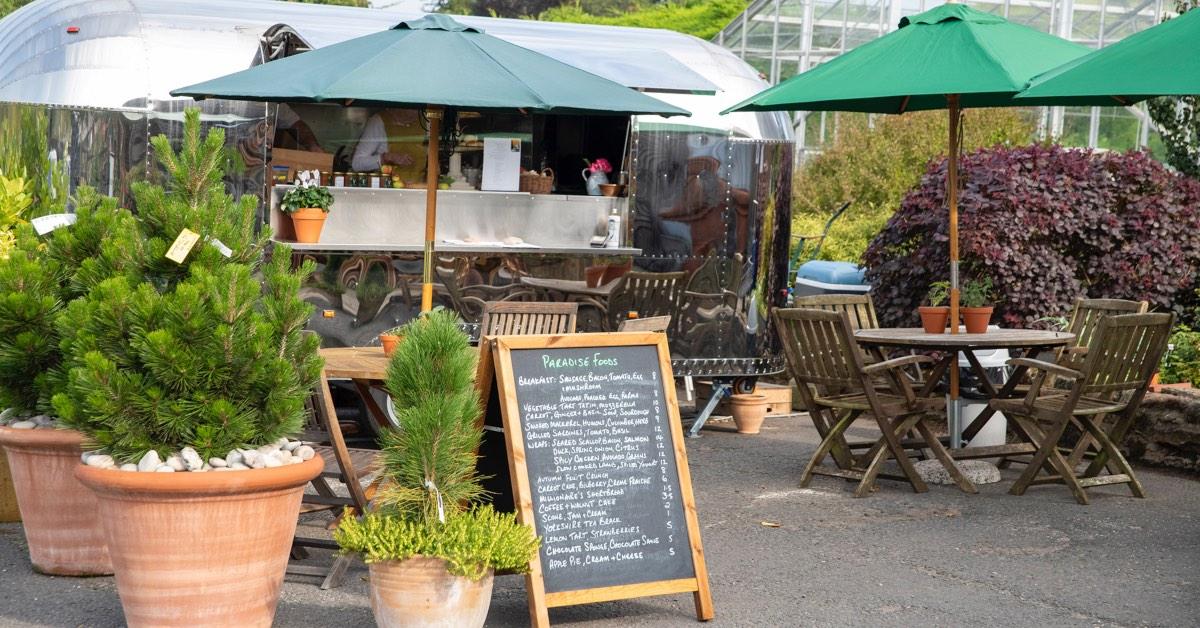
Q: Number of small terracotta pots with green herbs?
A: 2